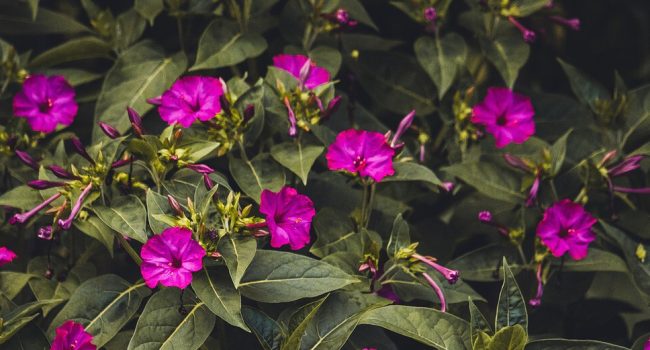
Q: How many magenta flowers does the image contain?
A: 10